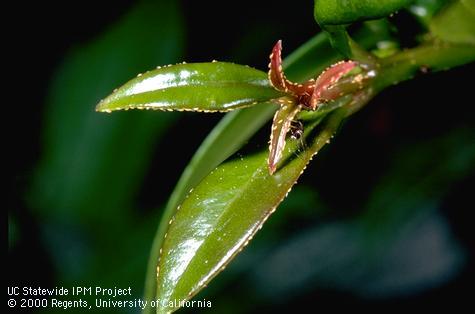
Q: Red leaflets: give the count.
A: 3